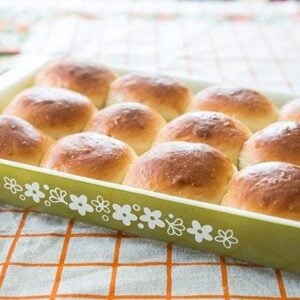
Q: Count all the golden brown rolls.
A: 12